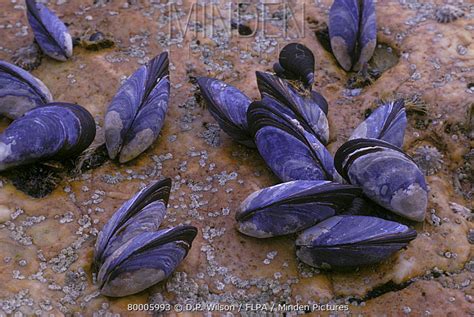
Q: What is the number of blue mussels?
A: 15